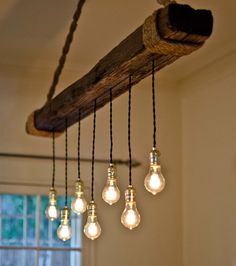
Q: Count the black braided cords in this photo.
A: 7